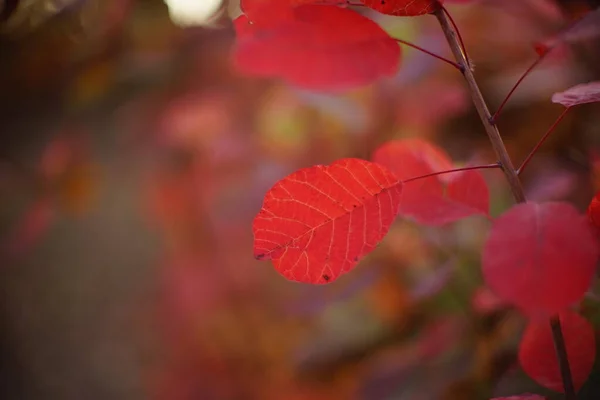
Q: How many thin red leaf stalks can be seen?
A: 5